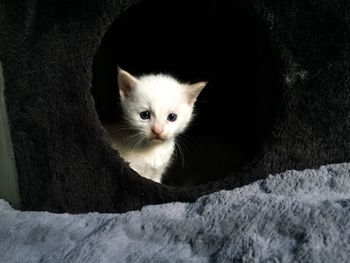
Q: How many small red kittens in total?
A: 0